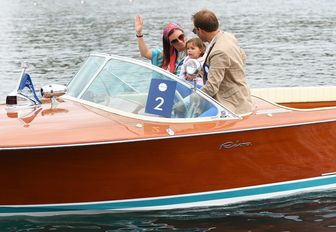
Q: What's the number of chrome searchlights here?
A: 1